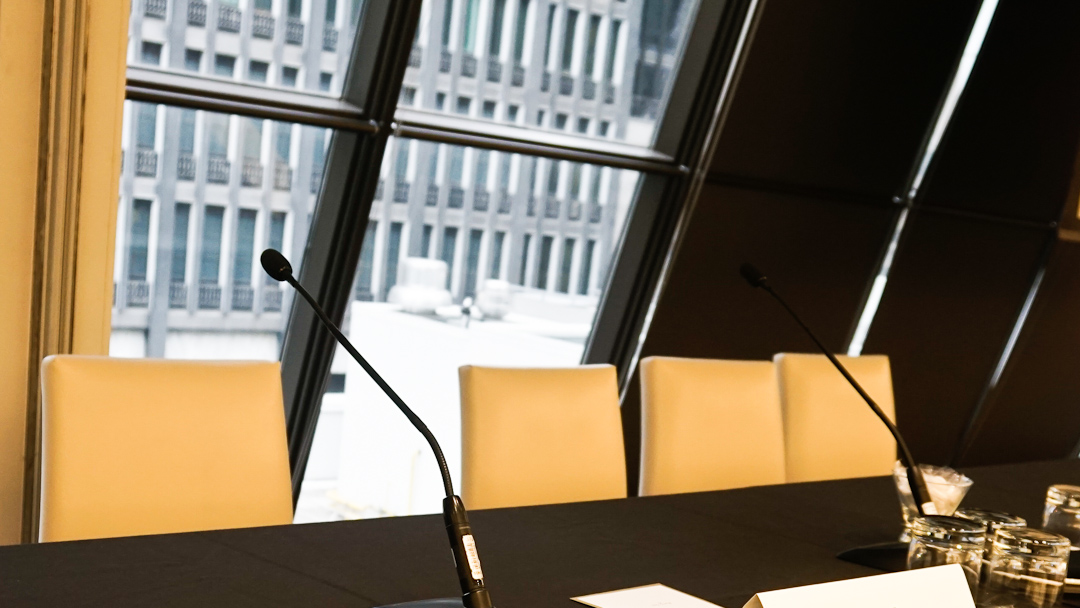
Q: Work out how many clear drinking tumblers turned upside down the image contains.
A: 4